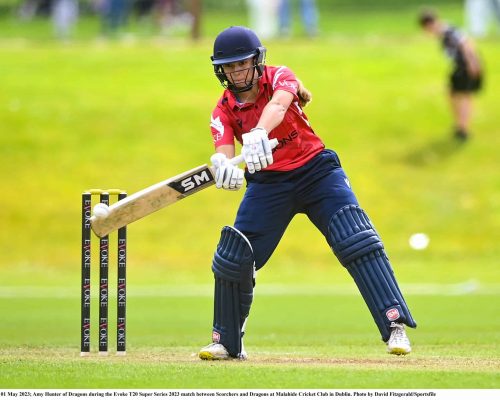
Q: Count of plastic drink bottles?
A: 0